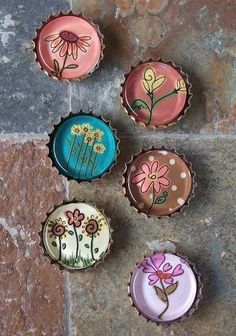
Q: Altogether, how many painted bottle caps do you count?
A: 6